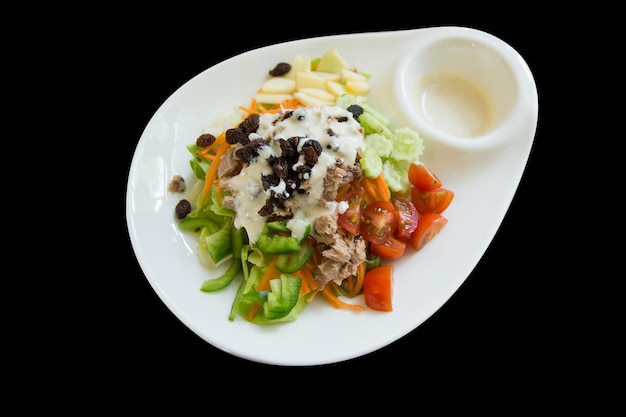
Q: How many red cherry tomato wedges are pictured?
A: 8